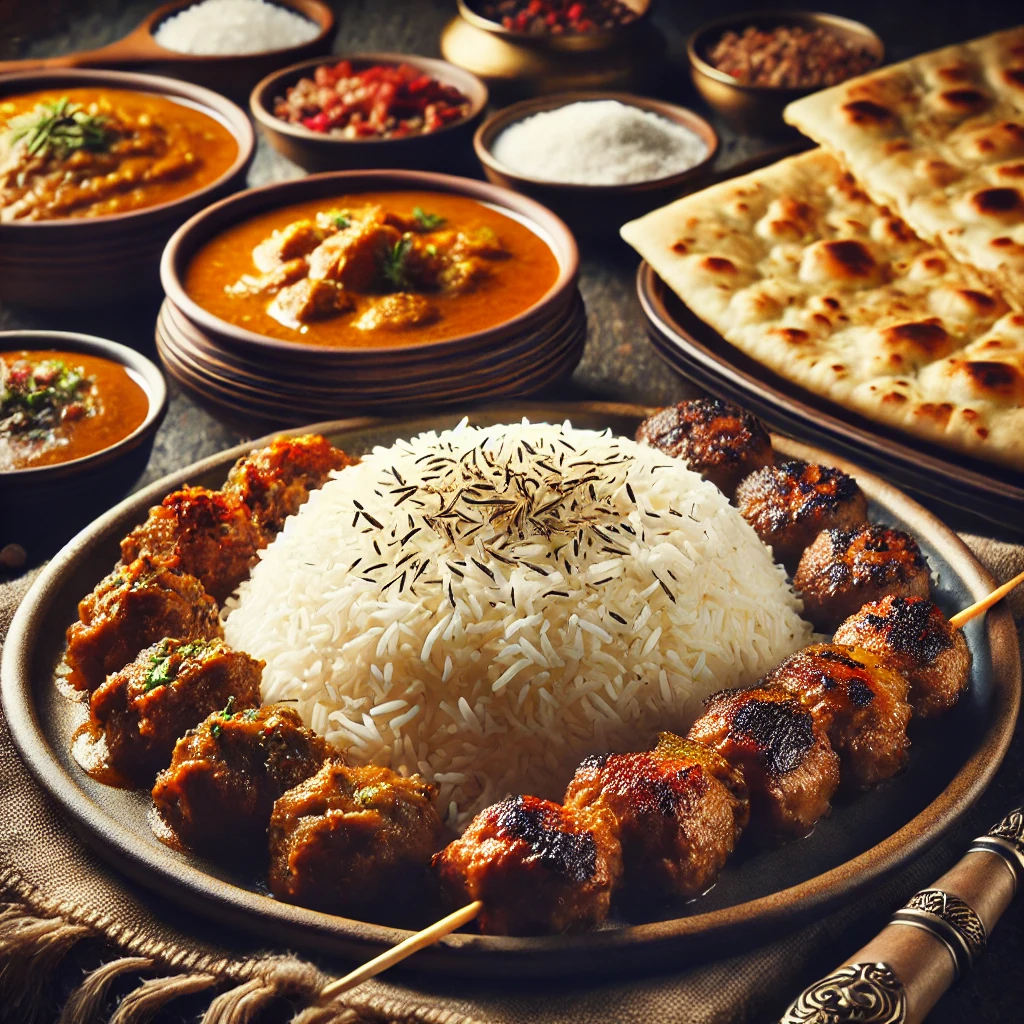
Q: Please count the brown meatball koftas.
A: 14